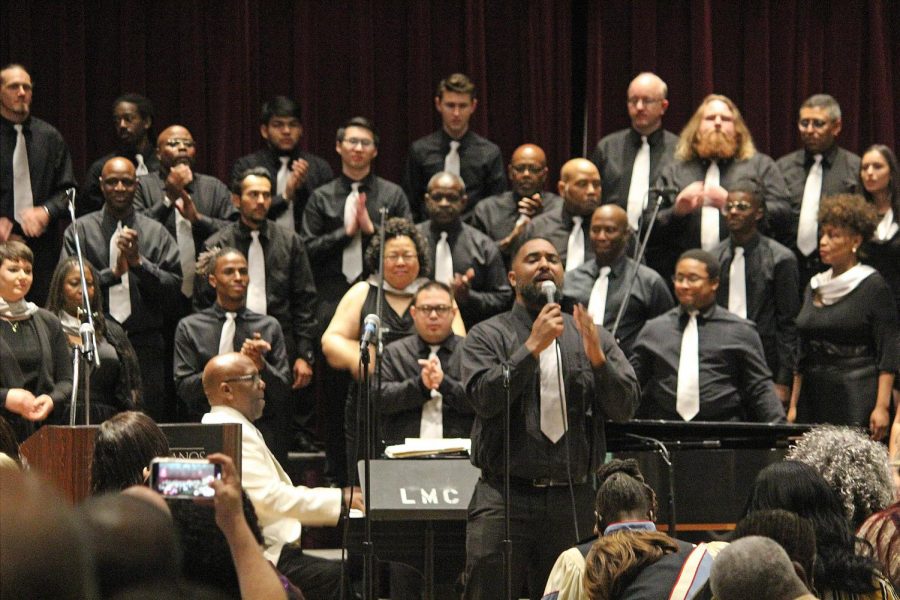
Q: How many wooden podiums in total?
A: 1